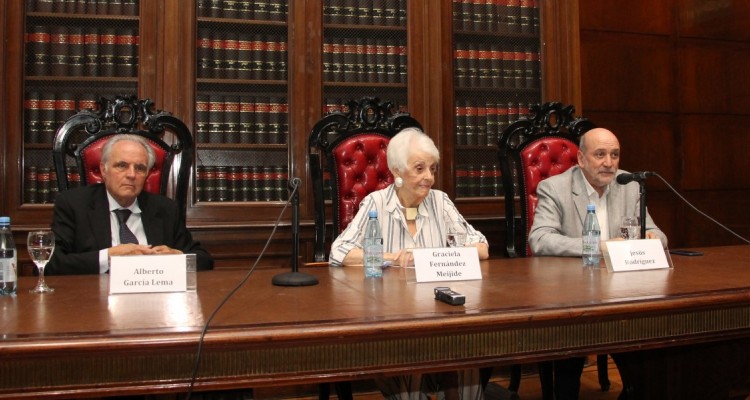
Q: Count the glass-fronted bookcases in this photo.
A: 4